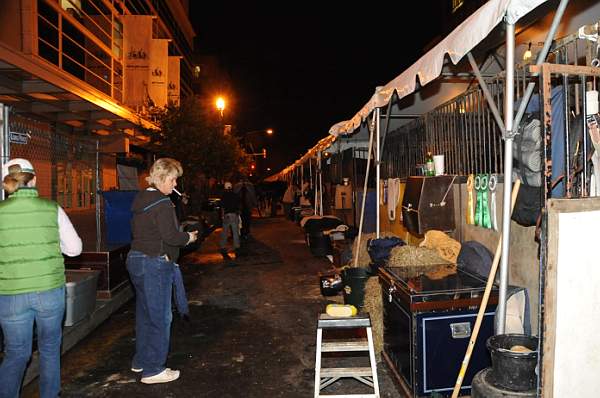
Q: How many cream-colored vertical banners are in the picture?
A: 3